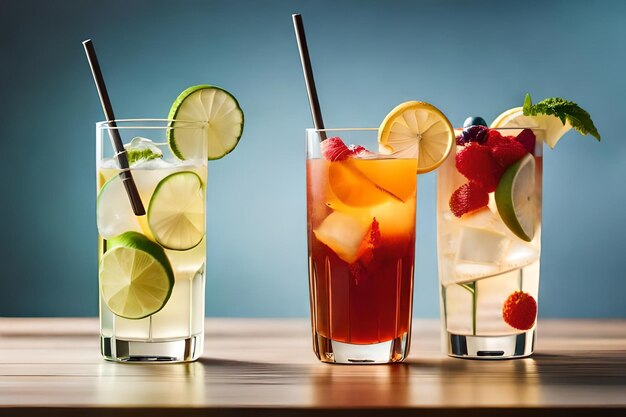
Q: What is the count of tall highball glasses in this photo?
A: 3